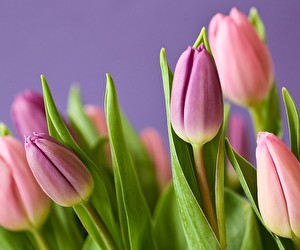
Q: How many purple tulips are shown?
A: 4